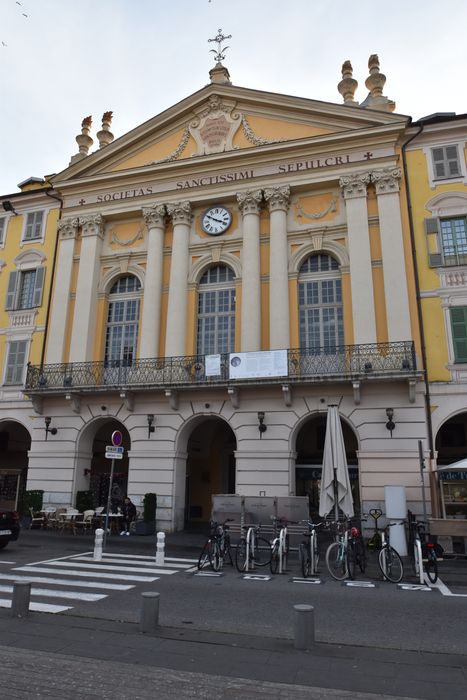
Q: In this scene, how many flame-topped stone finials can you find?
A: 4